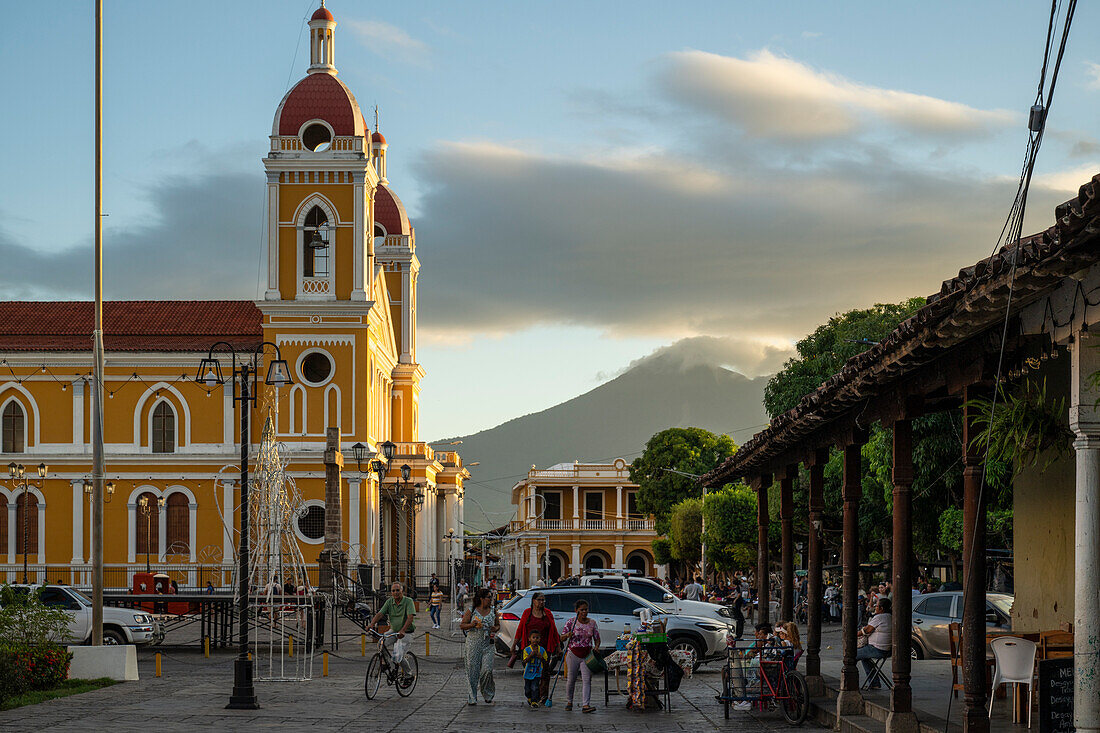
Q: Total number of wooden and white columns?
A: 7